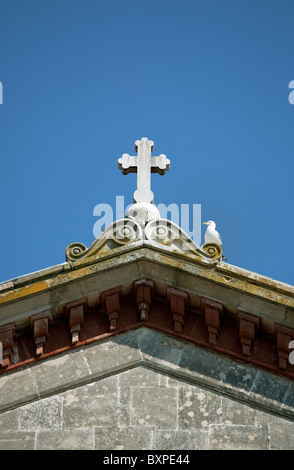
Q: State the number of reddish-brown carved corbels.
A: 9